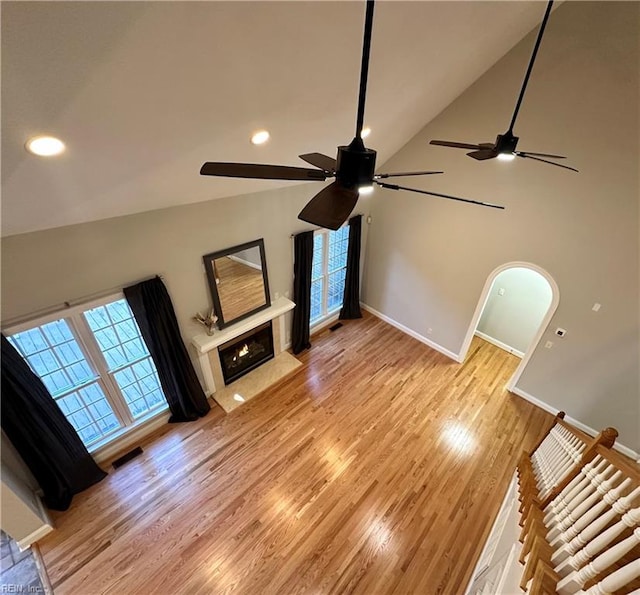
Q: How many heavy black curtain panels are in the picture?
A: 4